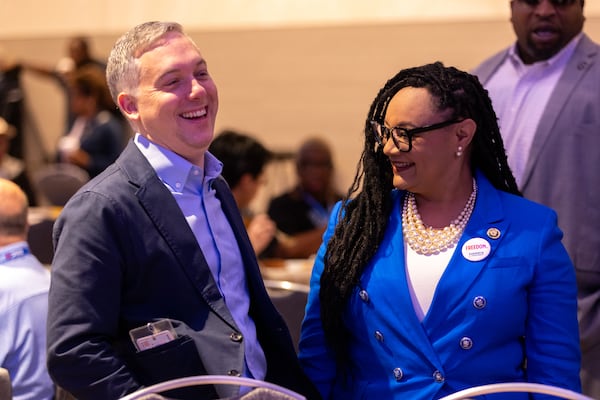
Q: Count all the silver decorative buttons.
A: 6